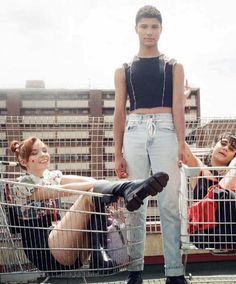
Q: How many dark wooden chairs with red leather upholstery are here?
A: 0